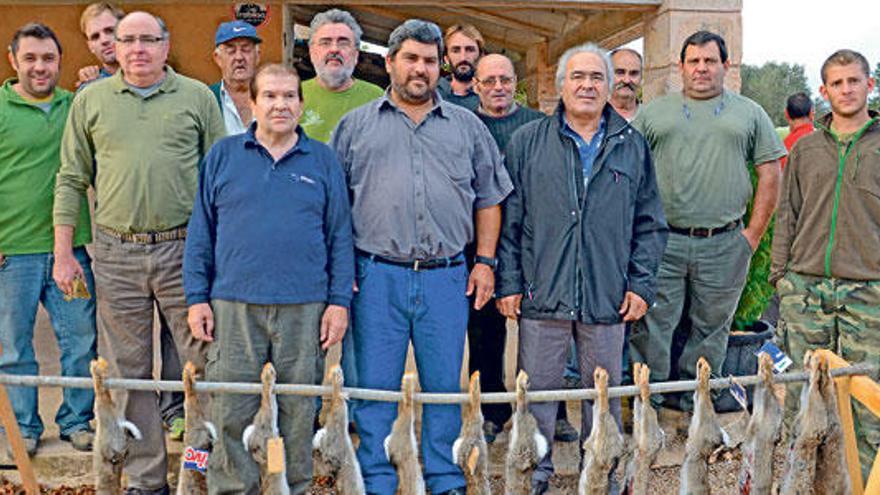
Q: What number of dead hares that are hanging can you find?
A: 13